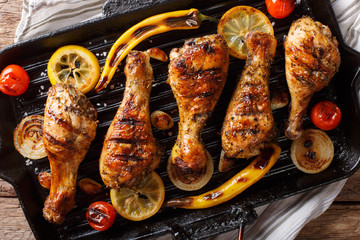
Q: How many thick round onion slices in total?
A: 3